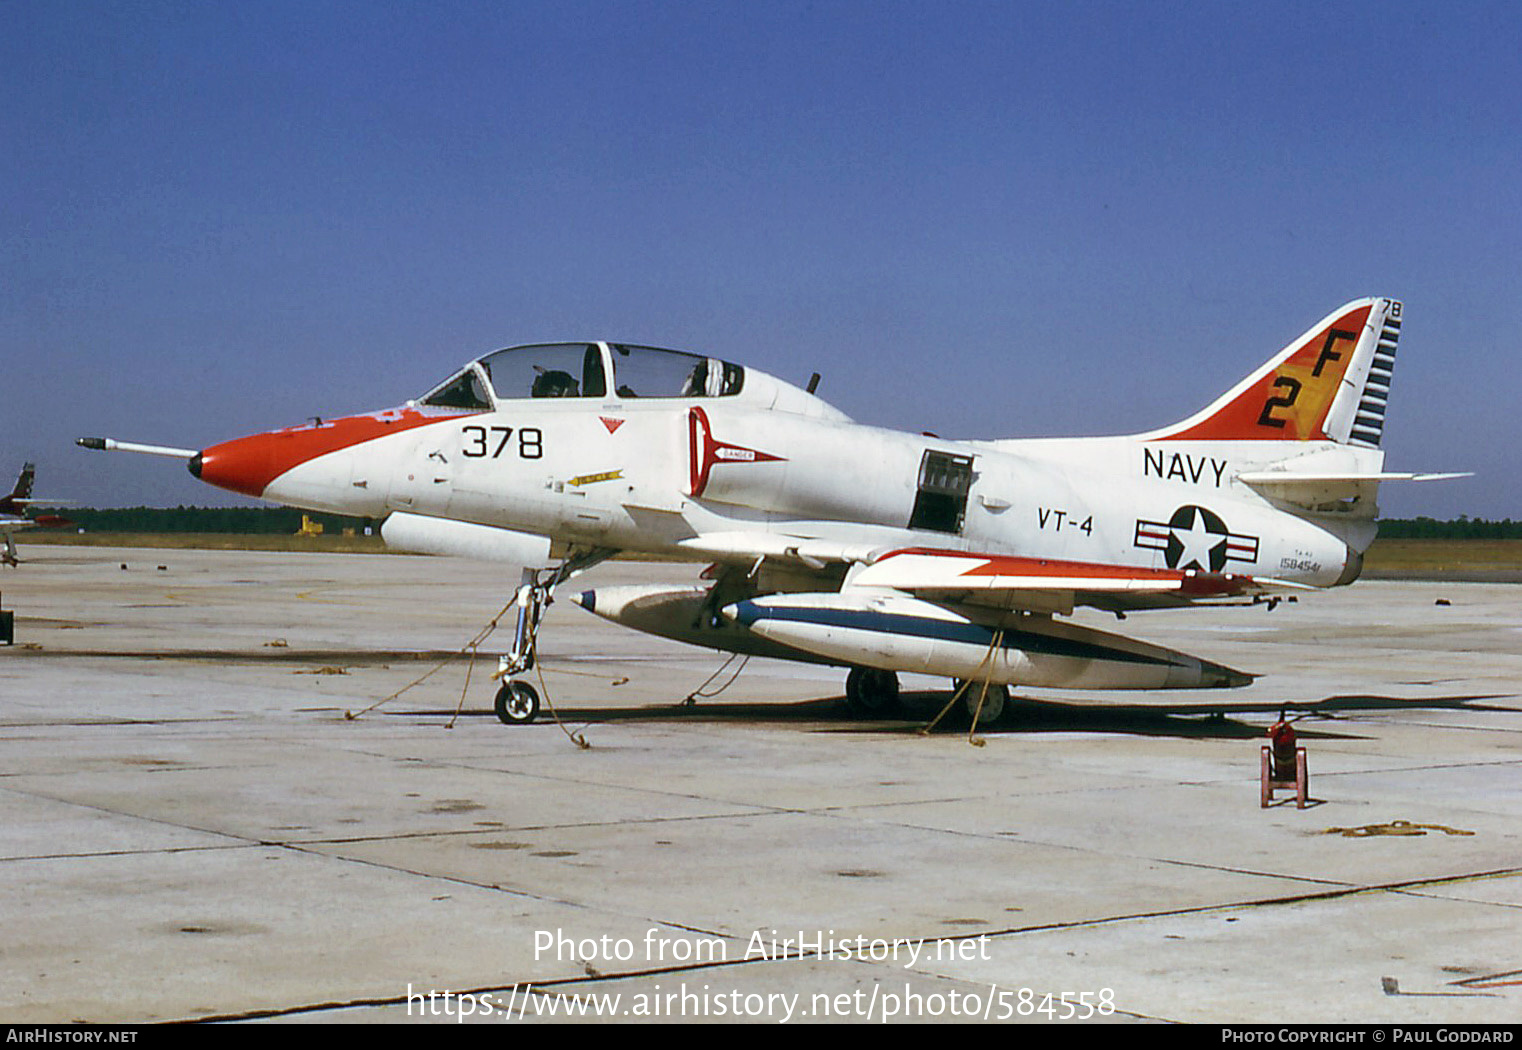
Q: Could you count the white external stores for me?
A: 2